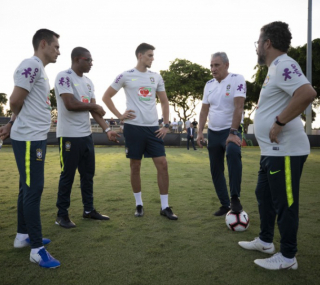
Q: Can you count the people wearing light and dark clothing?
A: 5